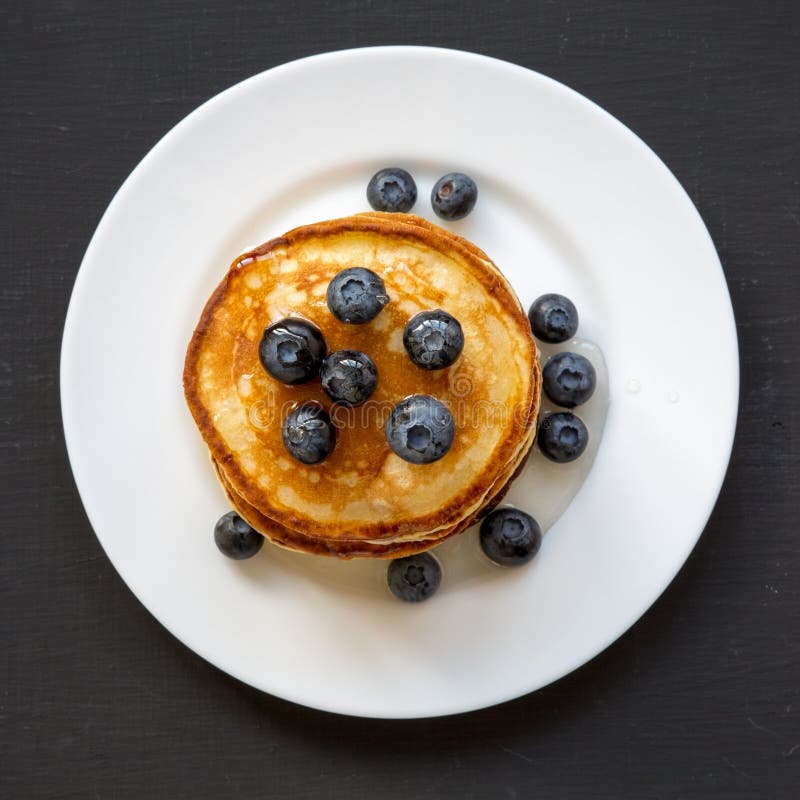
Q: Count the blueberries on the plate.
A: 14